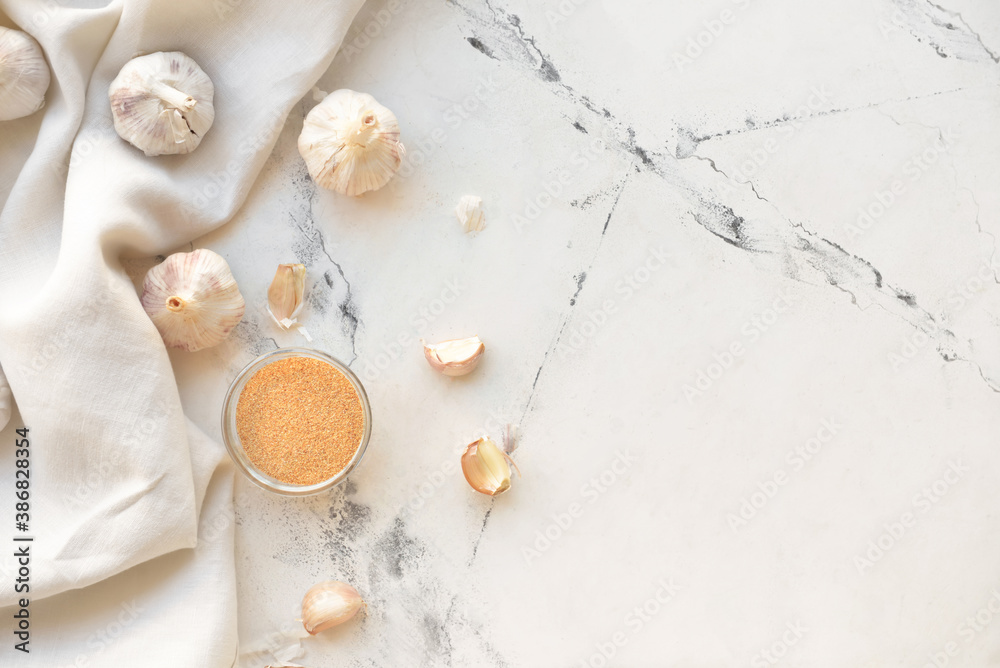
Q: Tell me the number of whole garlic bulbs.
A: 4